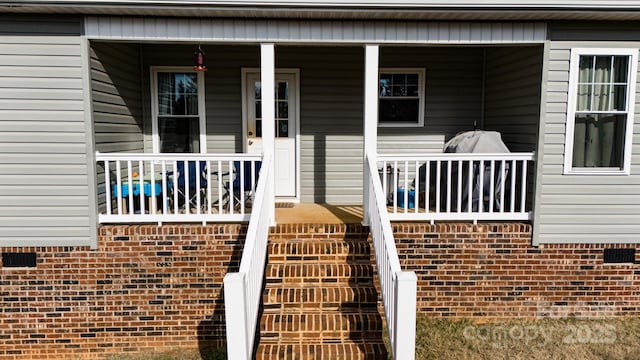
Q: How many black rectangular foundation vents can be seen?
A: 2